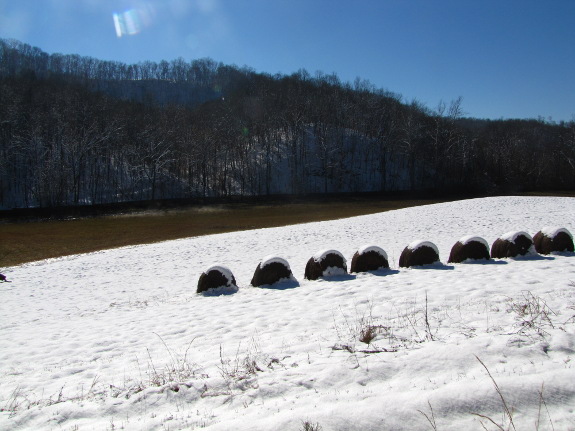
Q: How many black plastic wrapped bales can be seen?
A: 8